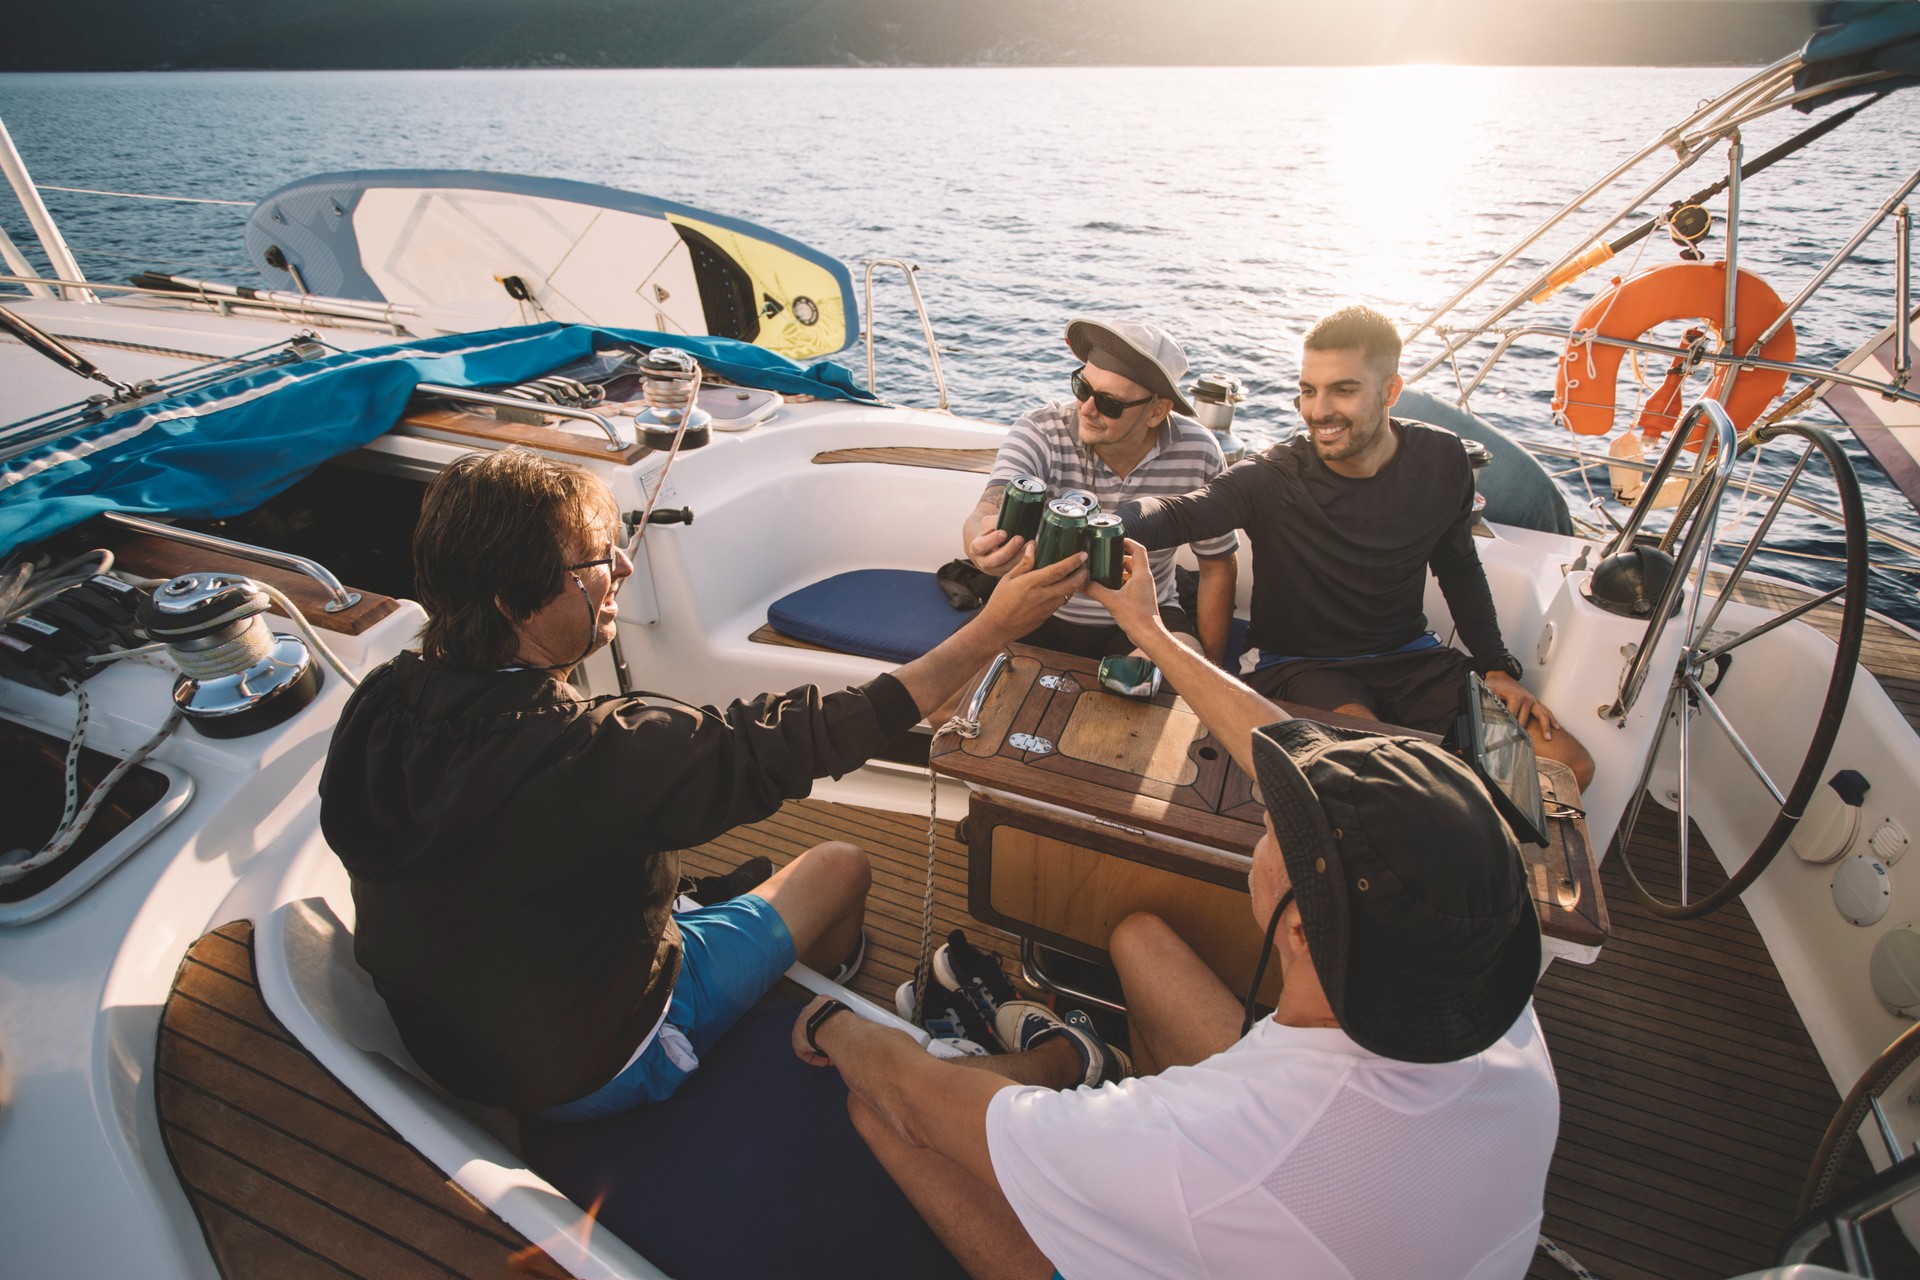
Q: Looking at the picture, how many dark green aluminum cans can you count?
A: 5